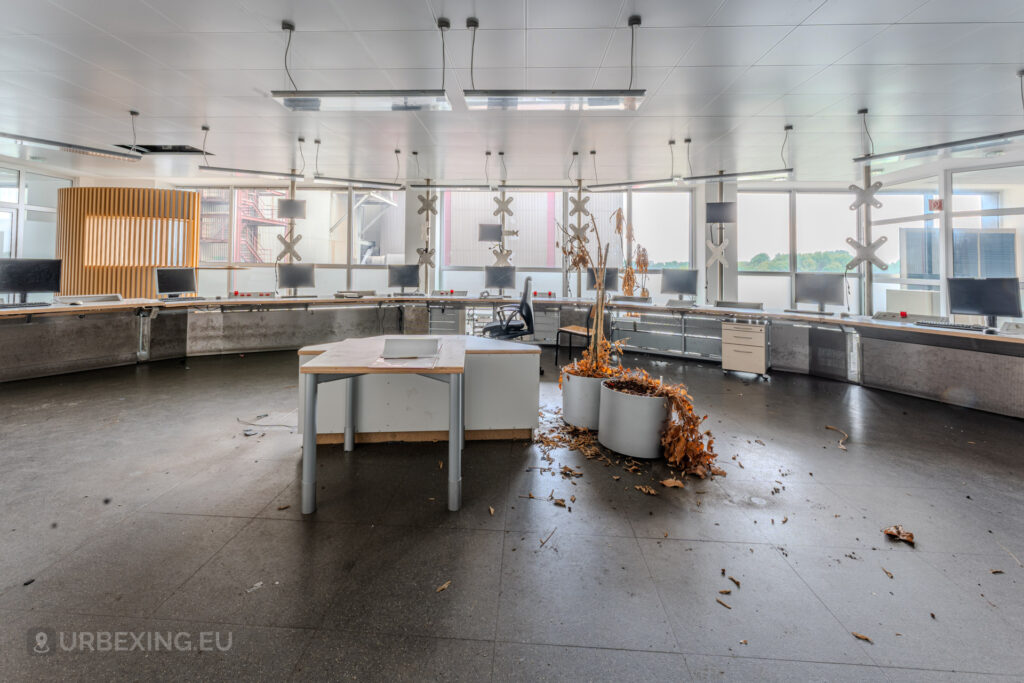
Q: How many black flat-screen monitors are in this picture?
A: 12